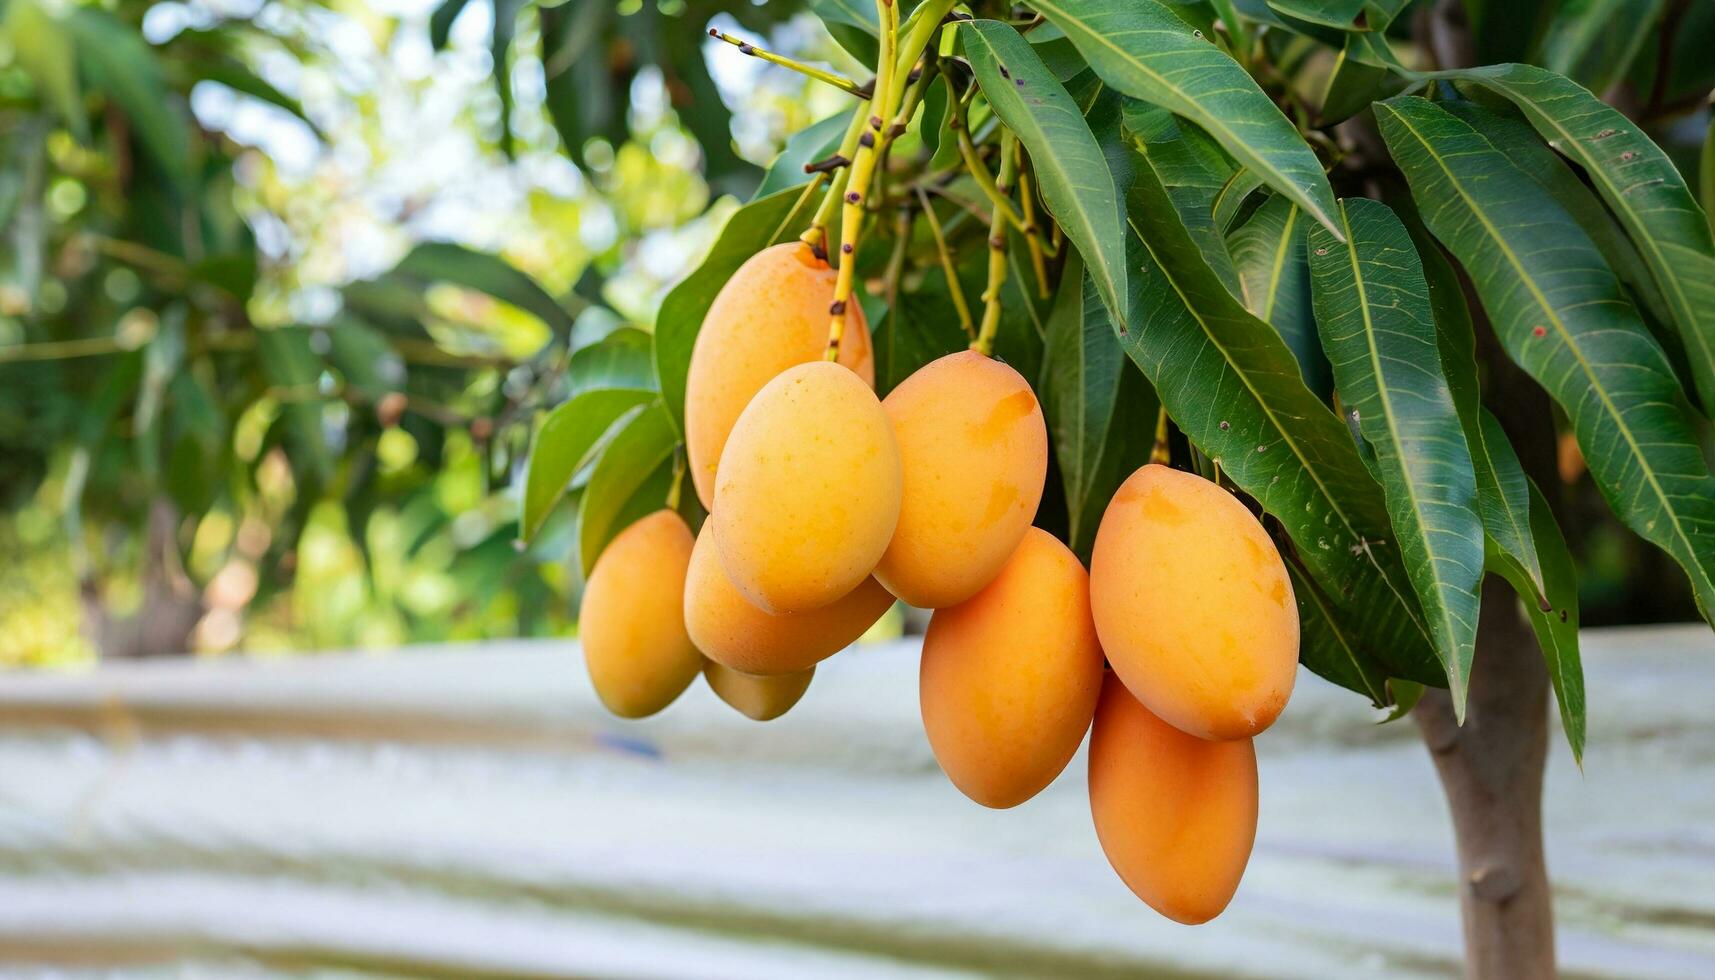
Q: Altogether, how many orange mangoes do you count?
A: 9